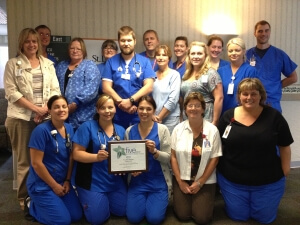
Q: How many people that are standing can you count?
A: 12